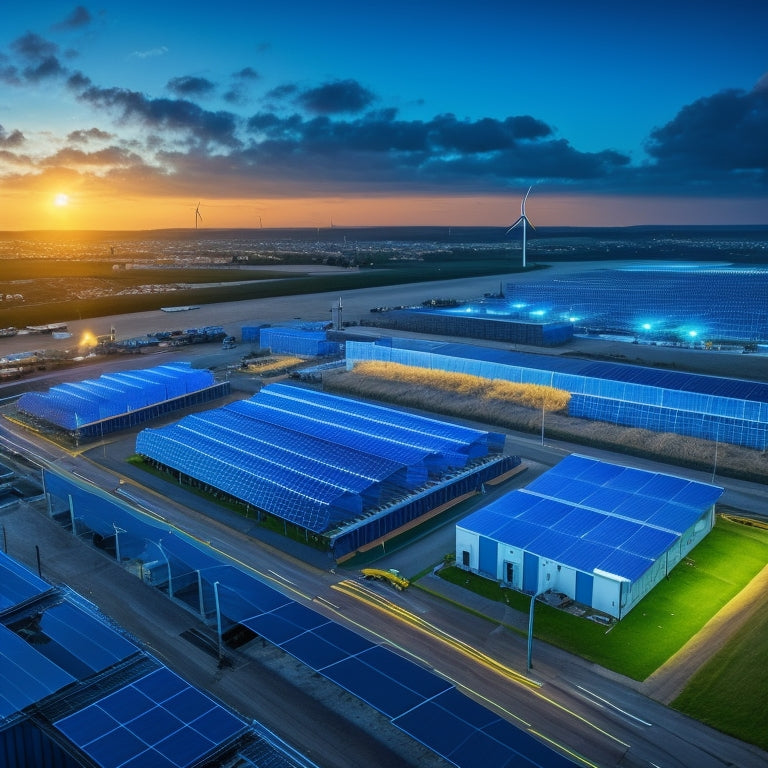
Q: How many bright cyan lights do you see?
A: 5